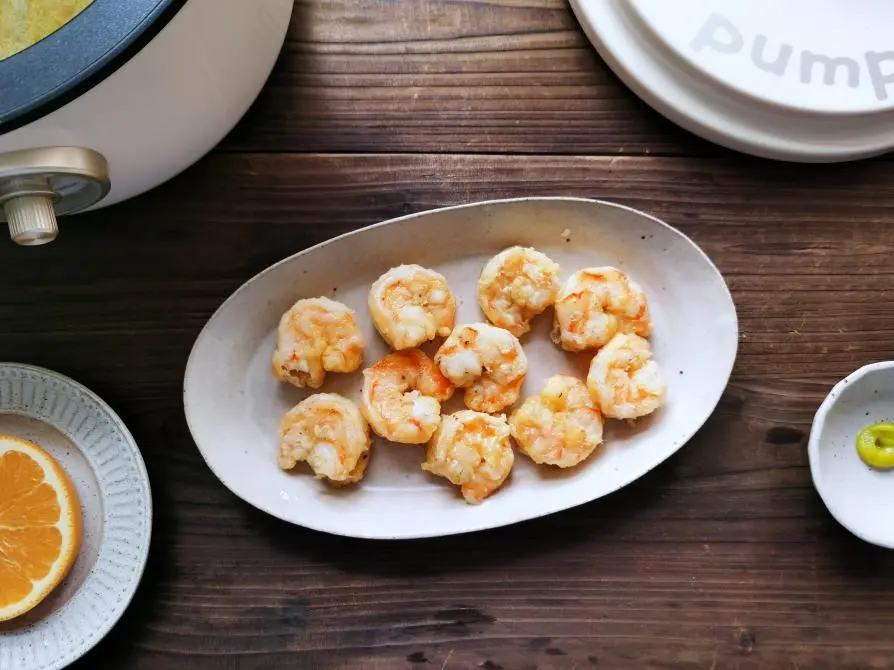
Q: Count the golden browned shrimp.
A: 10